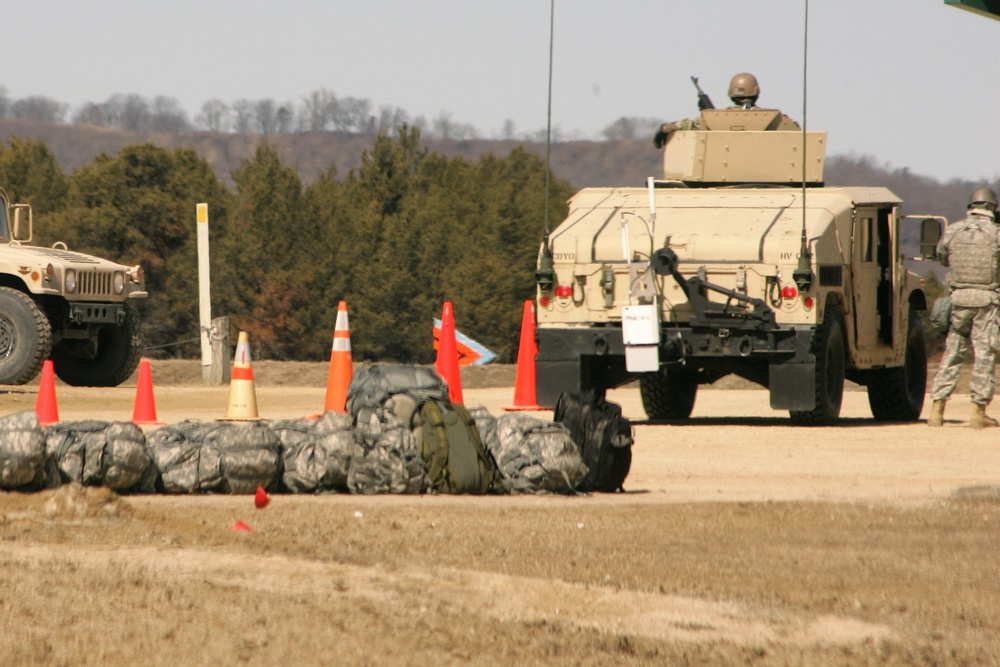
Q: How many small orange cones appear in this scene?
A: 2